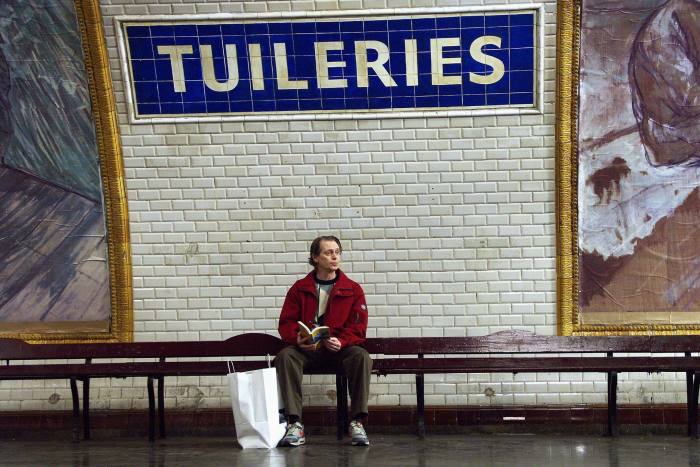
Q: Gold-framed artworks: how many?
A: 2